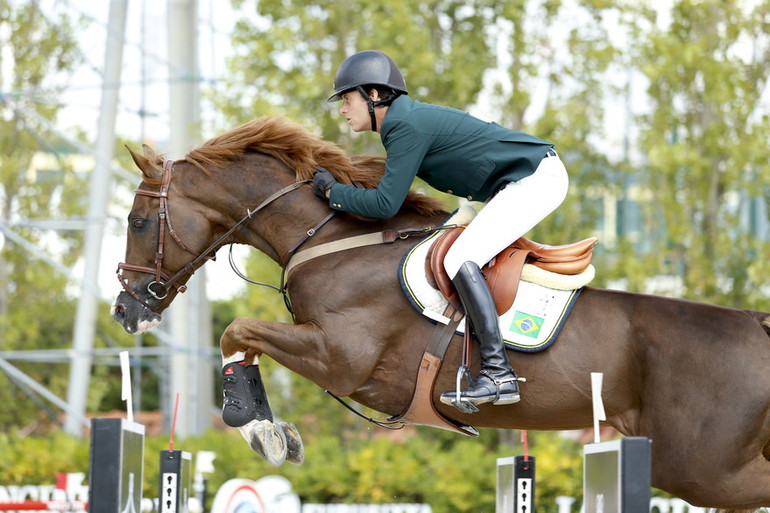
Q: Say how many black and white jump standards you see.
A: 4